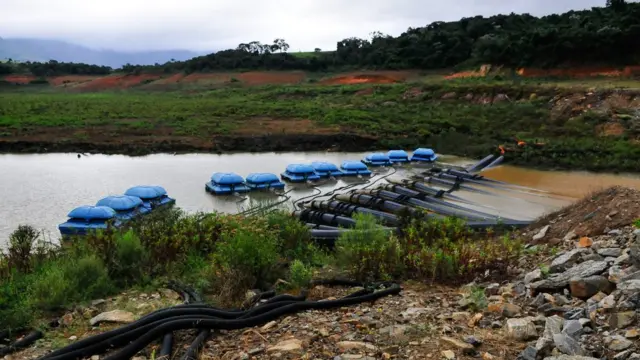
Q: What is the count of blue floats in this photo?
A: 11